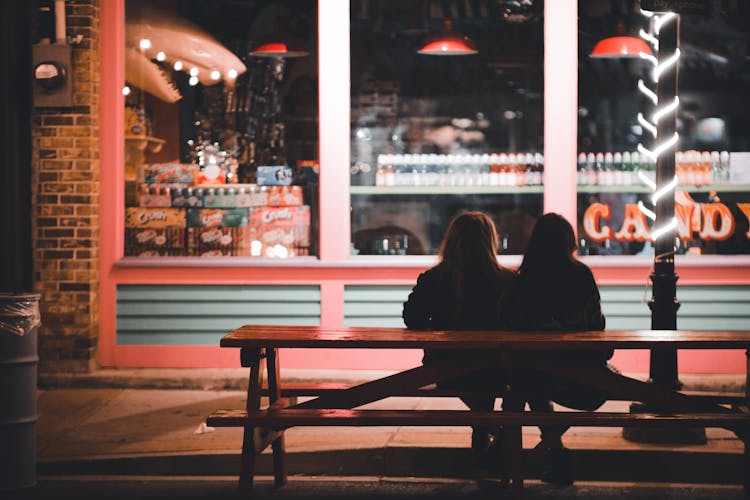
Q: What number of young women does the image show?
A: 2